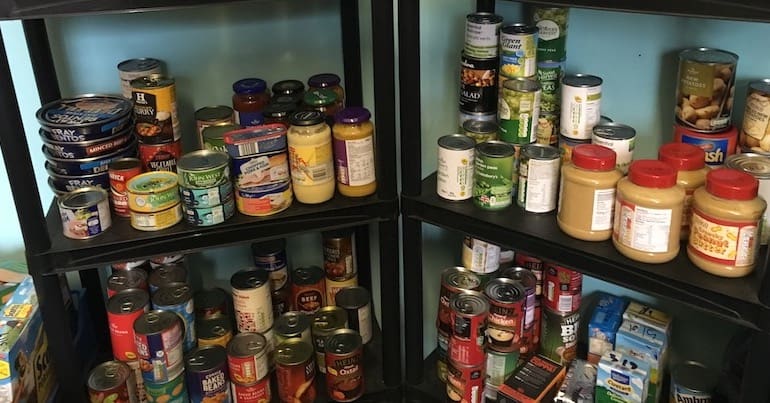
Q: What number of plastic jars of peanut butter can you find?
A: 4